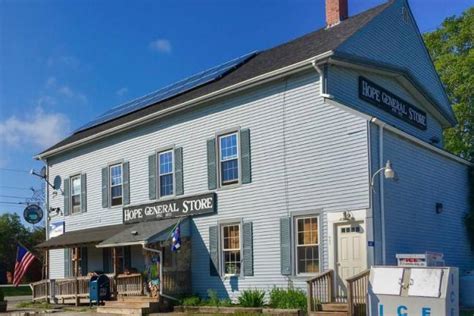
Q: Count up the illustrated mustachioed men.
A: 0